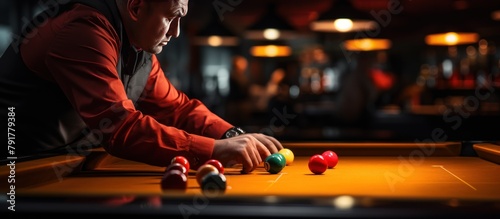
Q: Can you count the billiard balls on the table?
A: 10